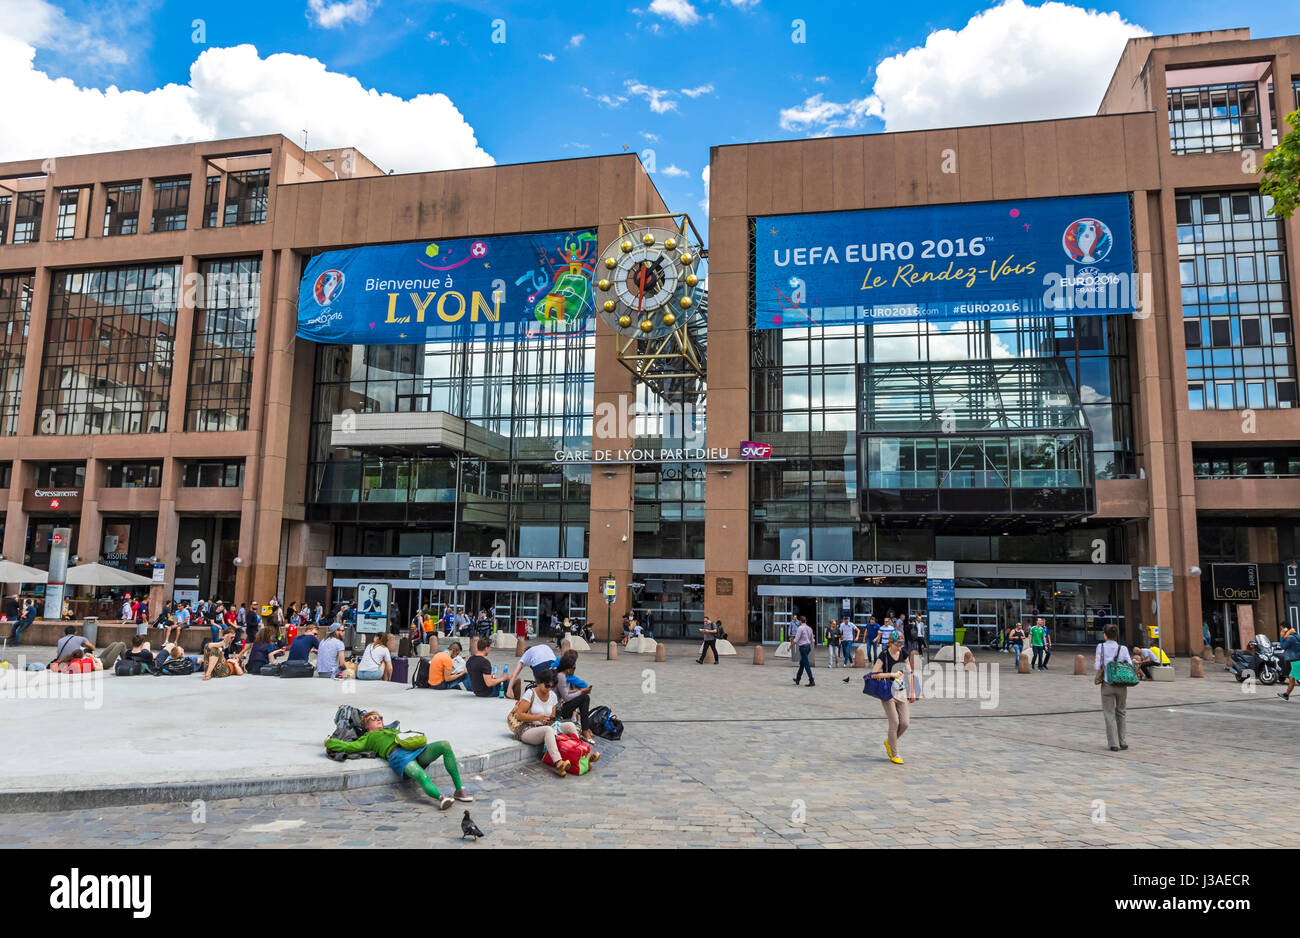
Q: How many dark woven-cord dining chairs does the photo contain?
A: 0